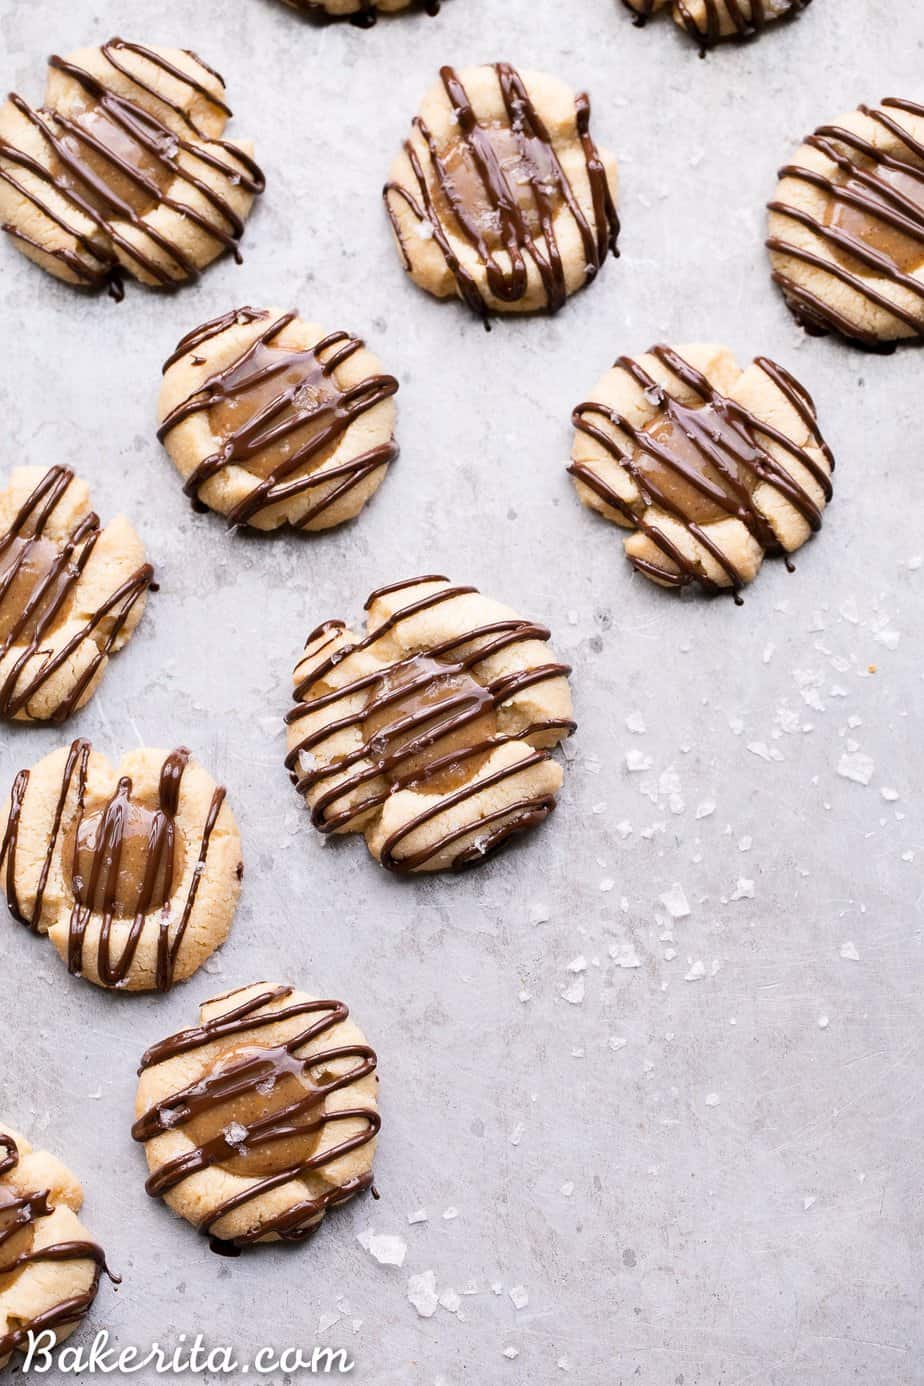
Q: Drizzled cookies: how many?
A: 12